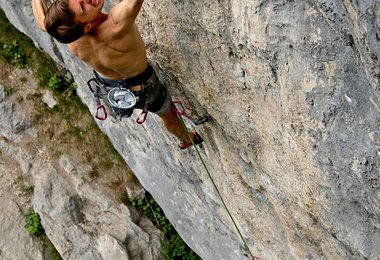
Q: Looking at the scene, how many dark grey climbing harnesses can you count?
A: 1